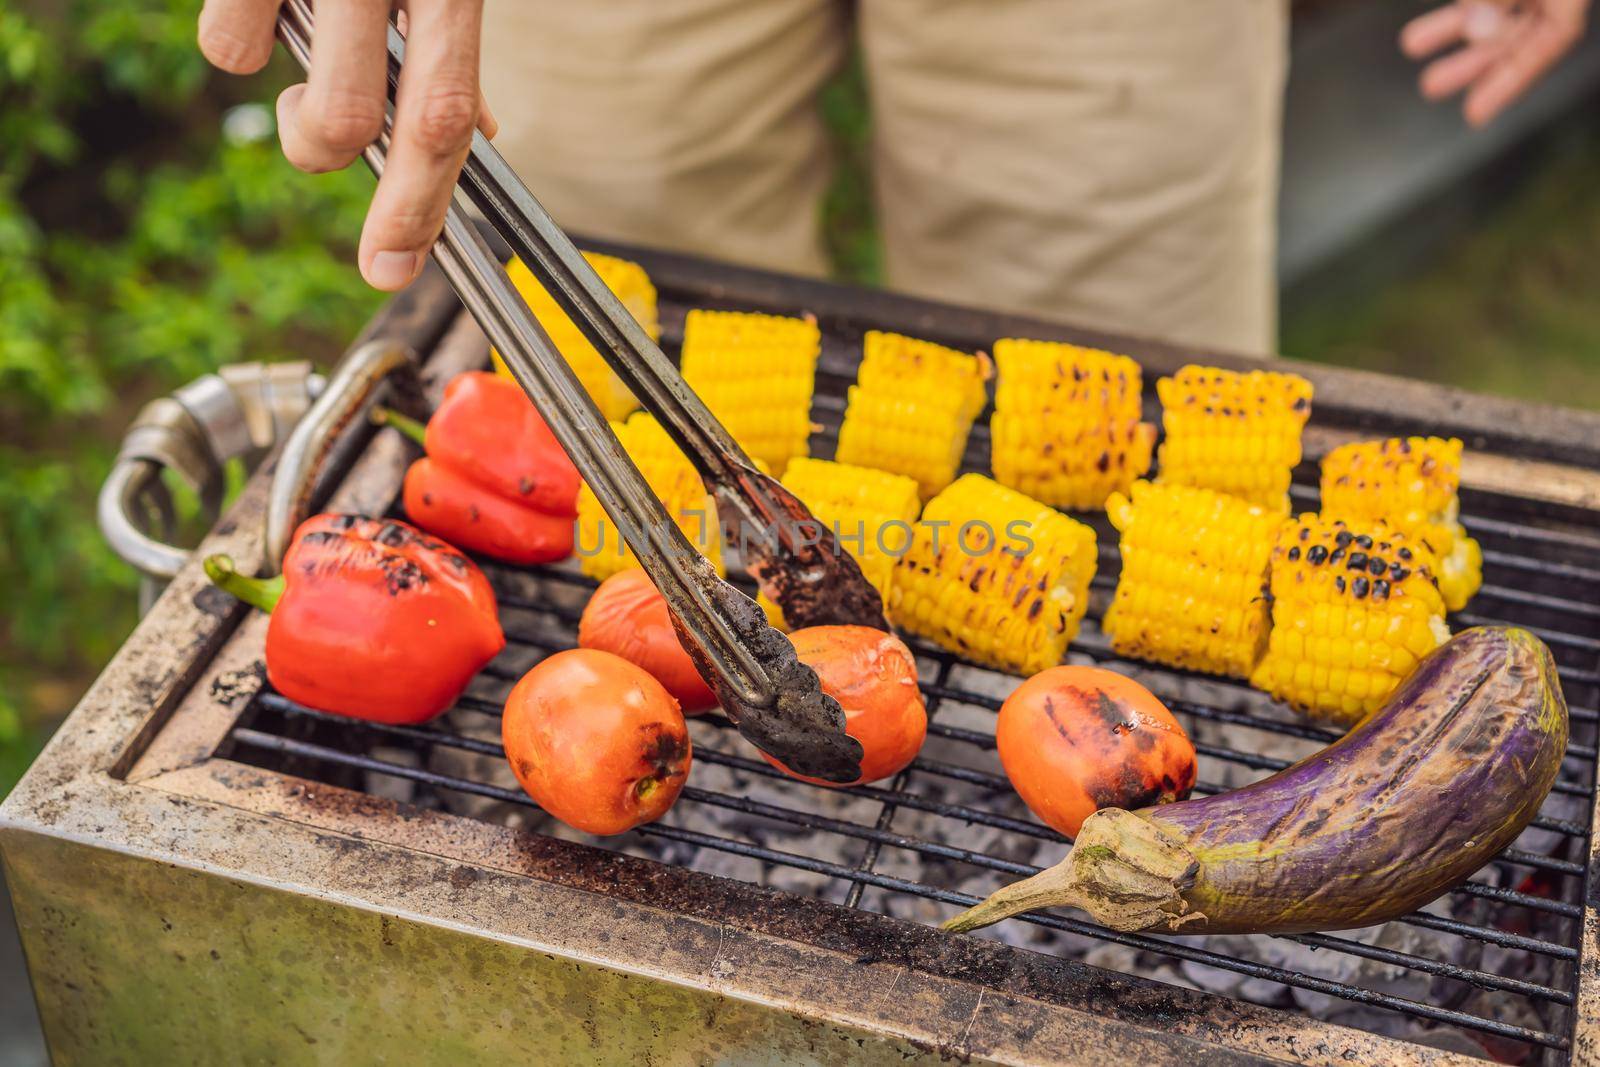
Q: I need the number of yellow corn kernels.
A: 11